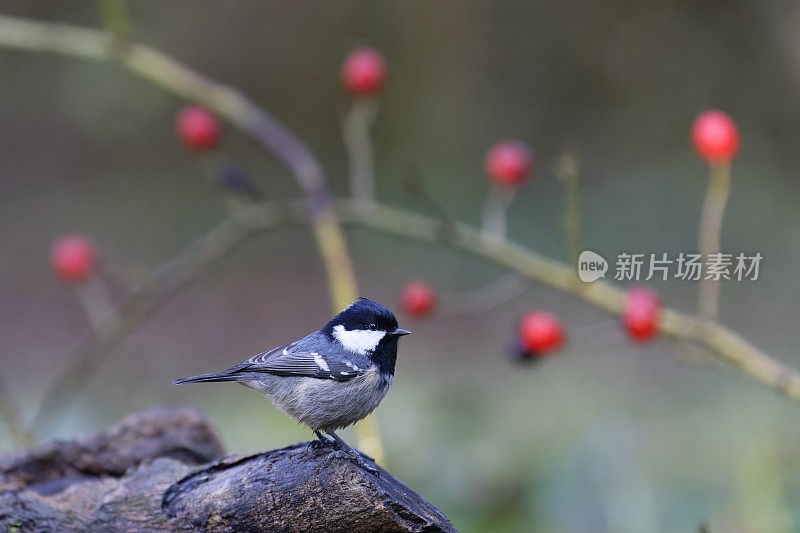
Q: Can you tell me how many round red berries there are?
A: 8